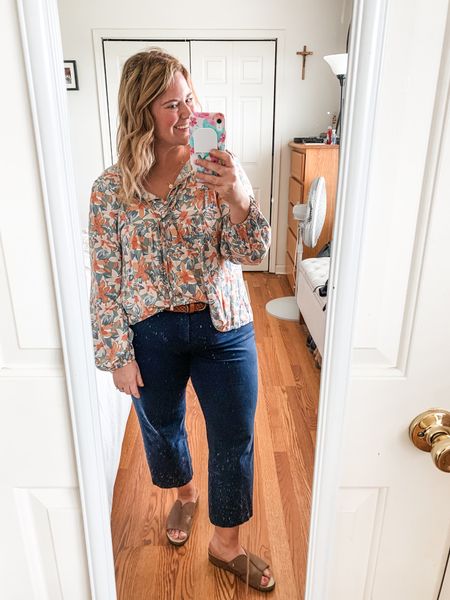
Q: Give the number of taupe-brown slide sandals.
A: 2